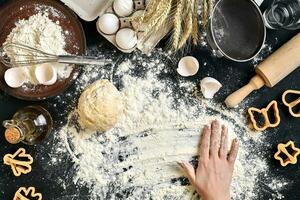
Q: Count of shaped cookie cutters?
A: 5